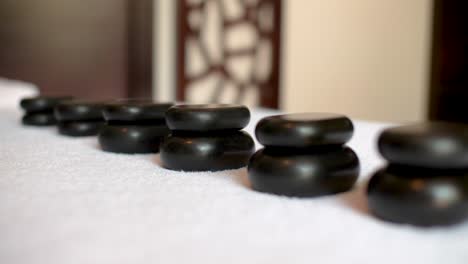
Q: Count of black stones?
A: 12